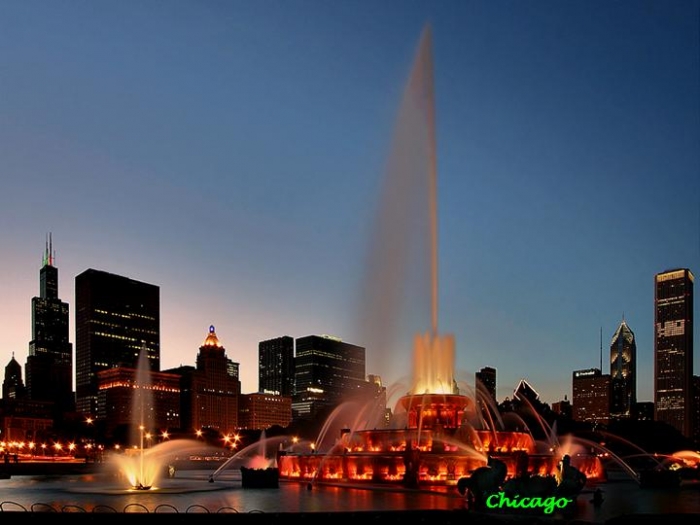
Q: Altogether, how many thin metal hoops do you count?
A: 9